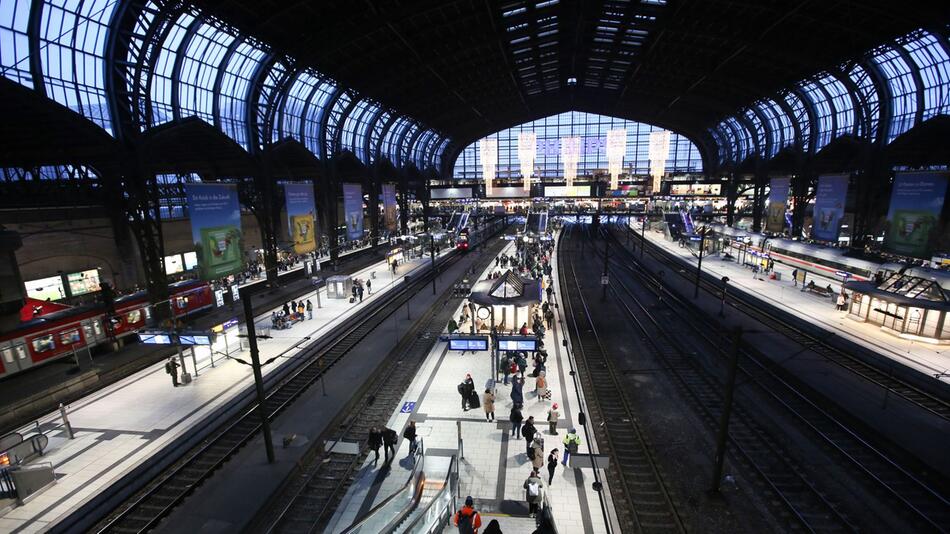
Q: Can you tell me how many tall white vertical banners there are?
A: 5